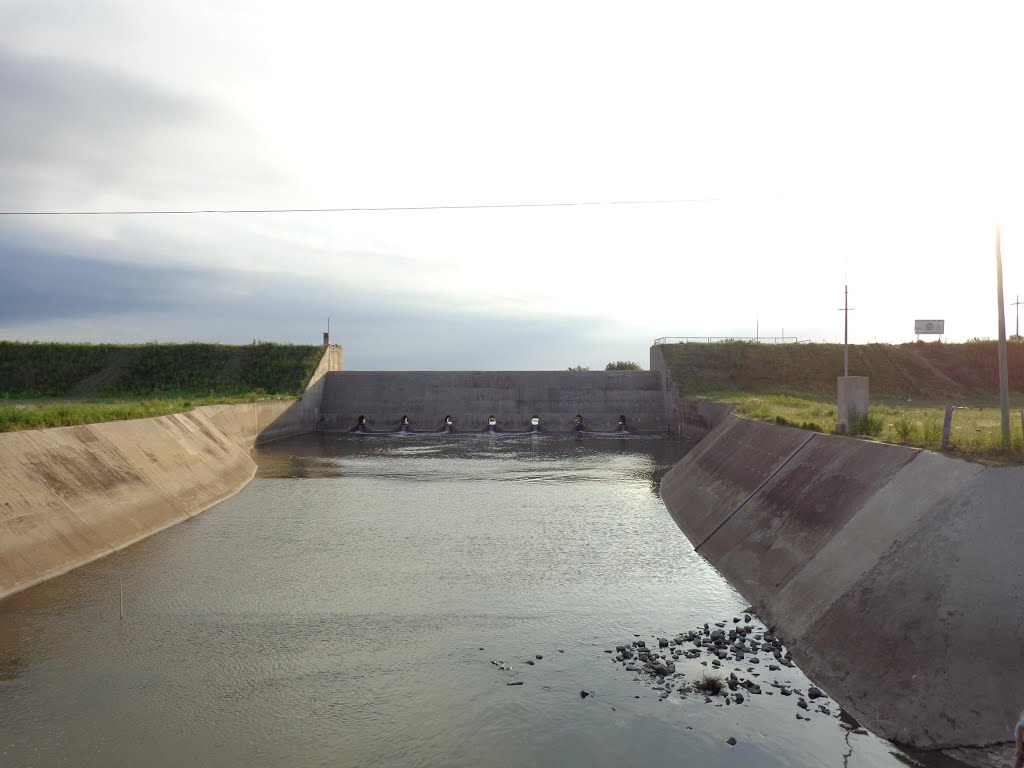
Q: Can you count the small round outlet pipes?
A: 7